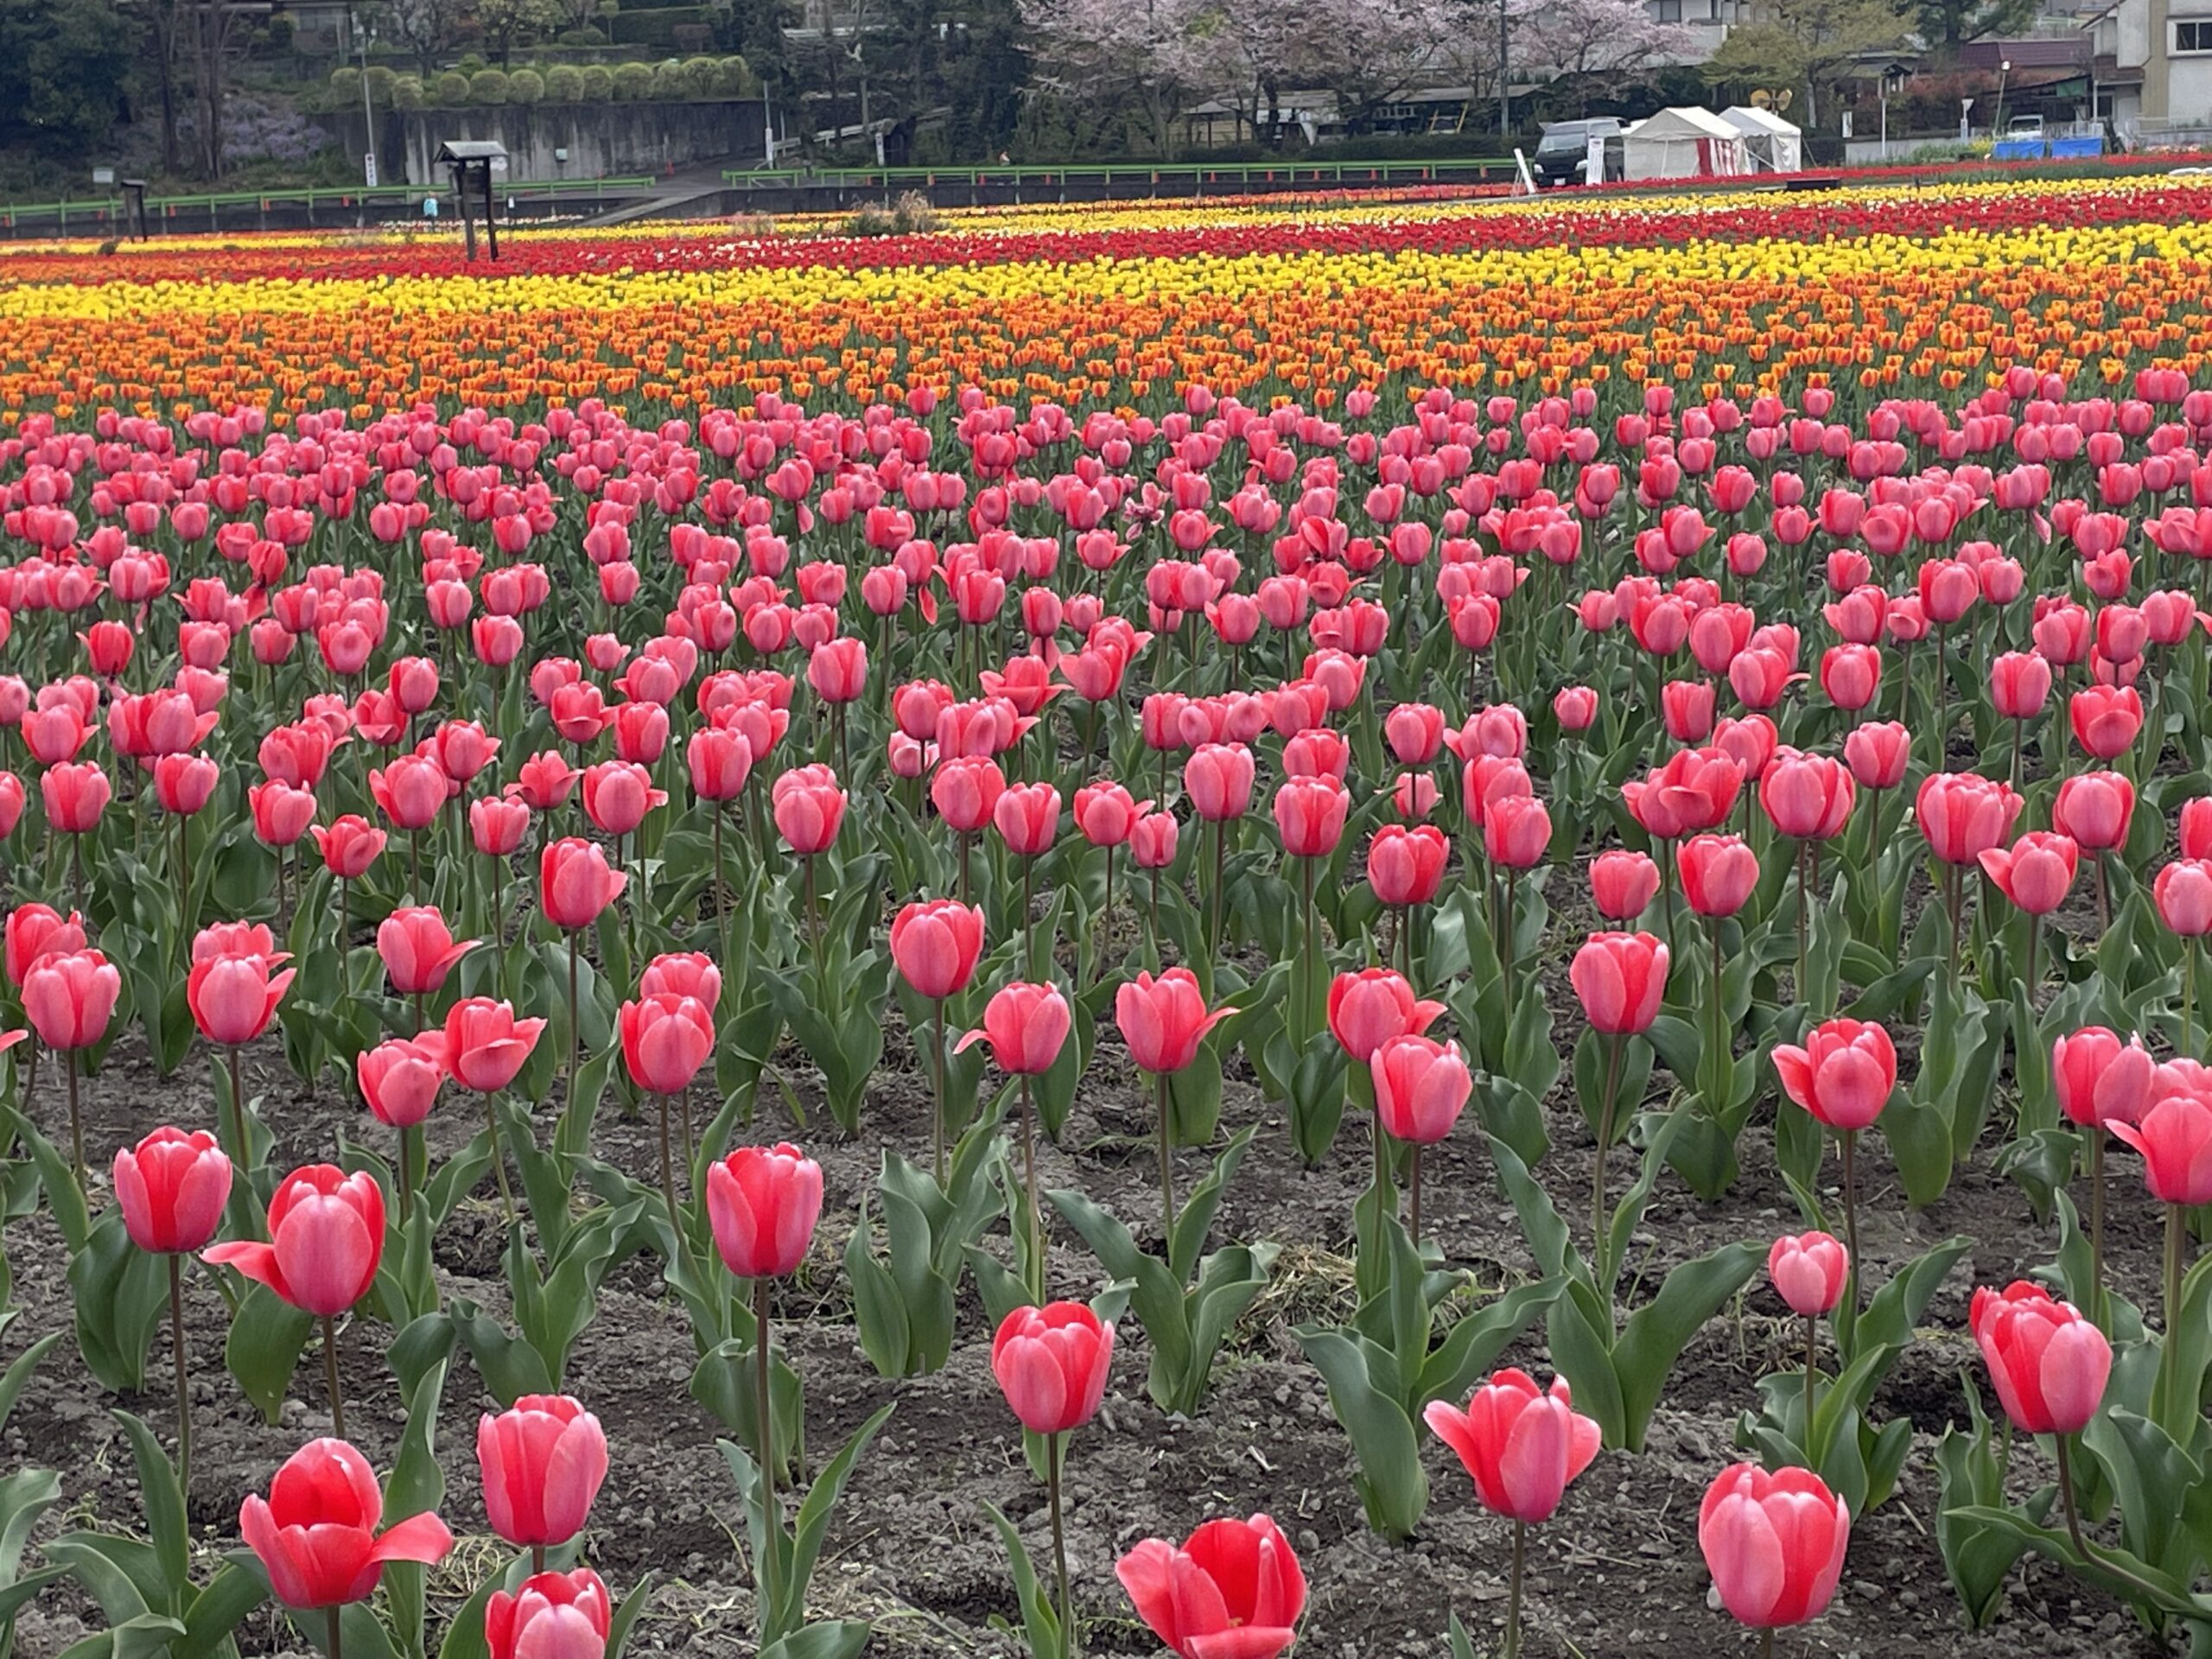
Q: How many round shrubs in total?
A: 12